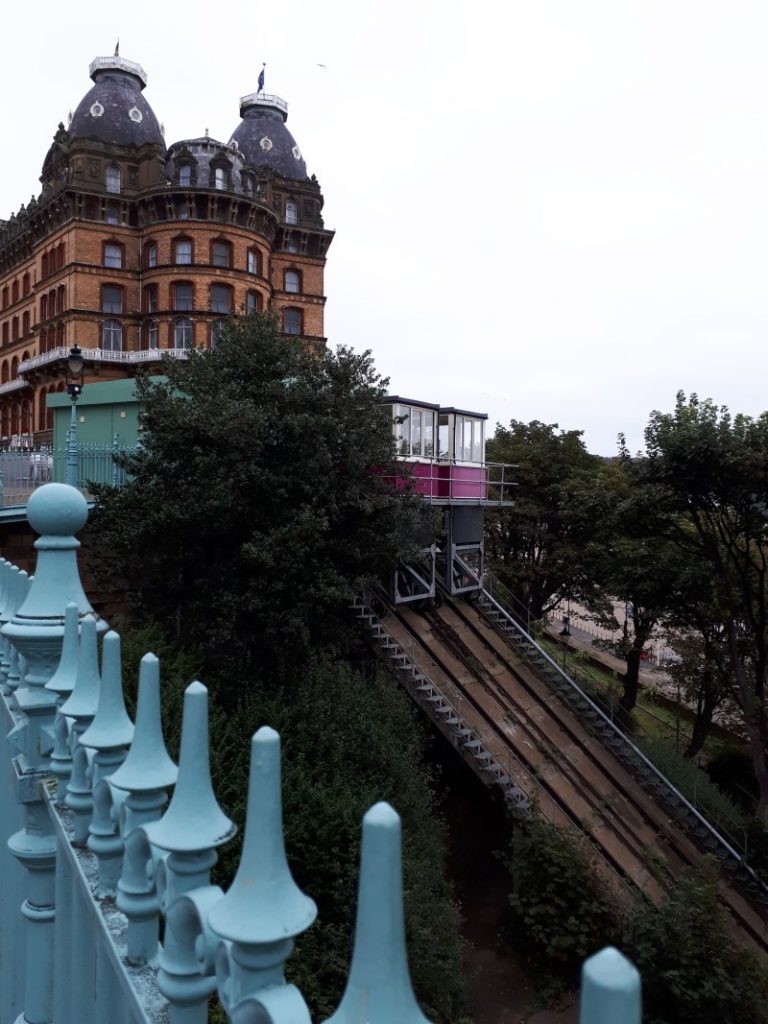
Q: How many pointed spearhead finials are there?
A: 13